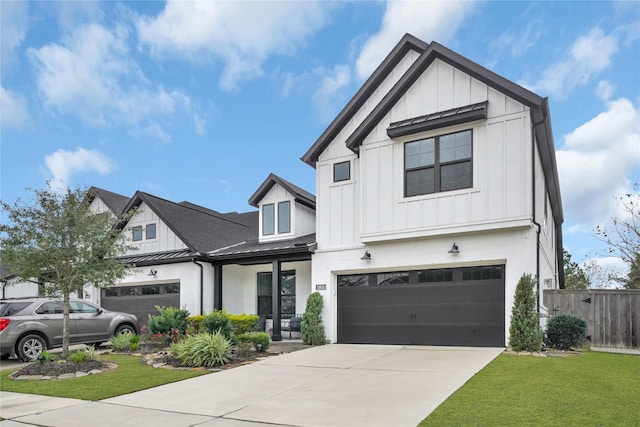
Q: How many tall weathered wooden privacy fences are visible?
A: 1